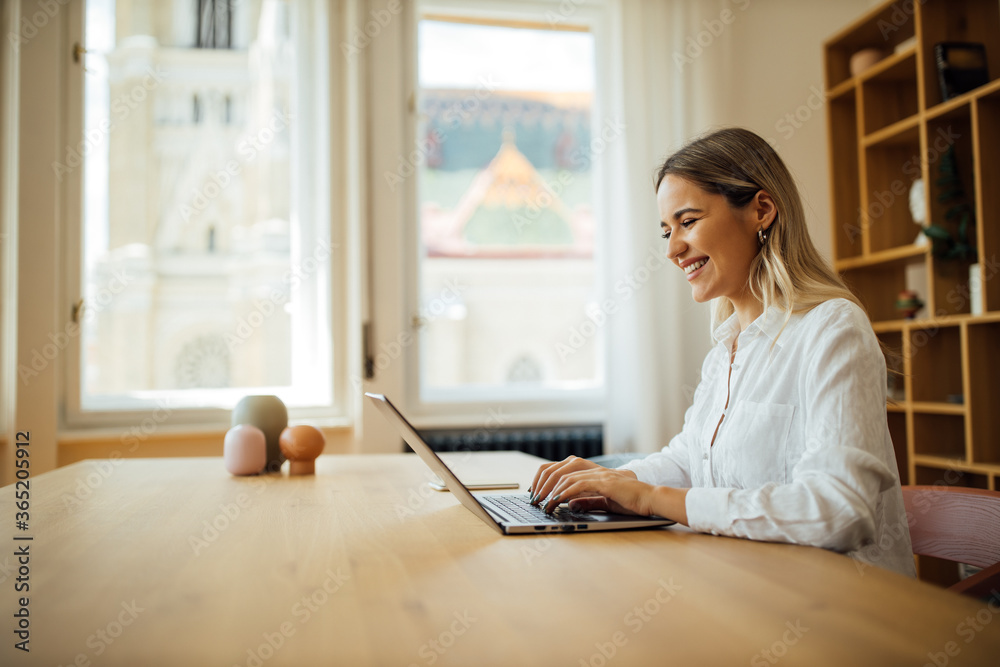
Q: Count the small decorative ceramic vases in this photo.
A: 3